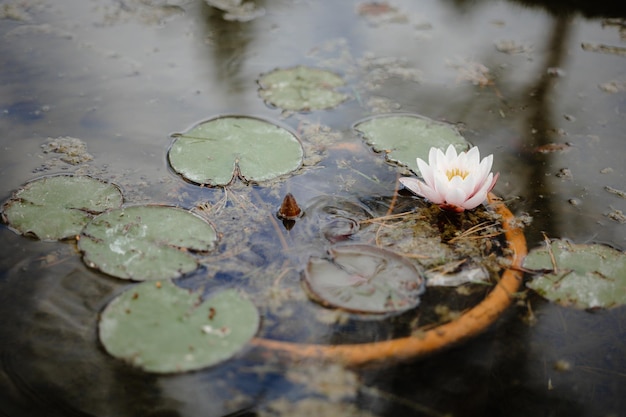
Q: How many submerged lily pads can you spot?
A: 1